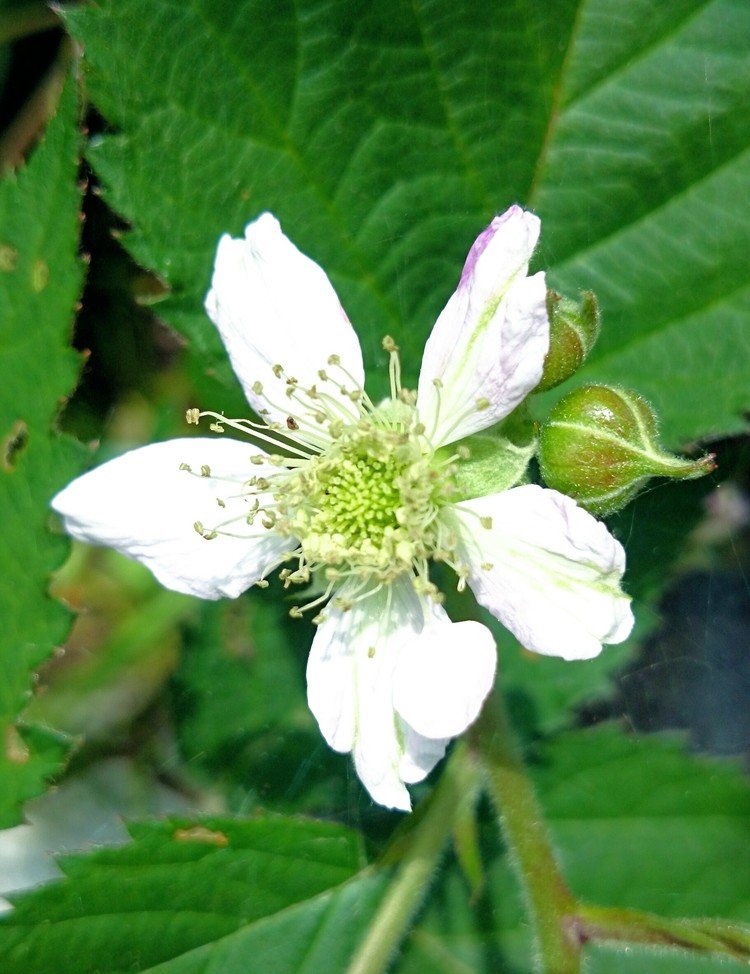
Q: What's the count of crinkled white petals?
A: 5